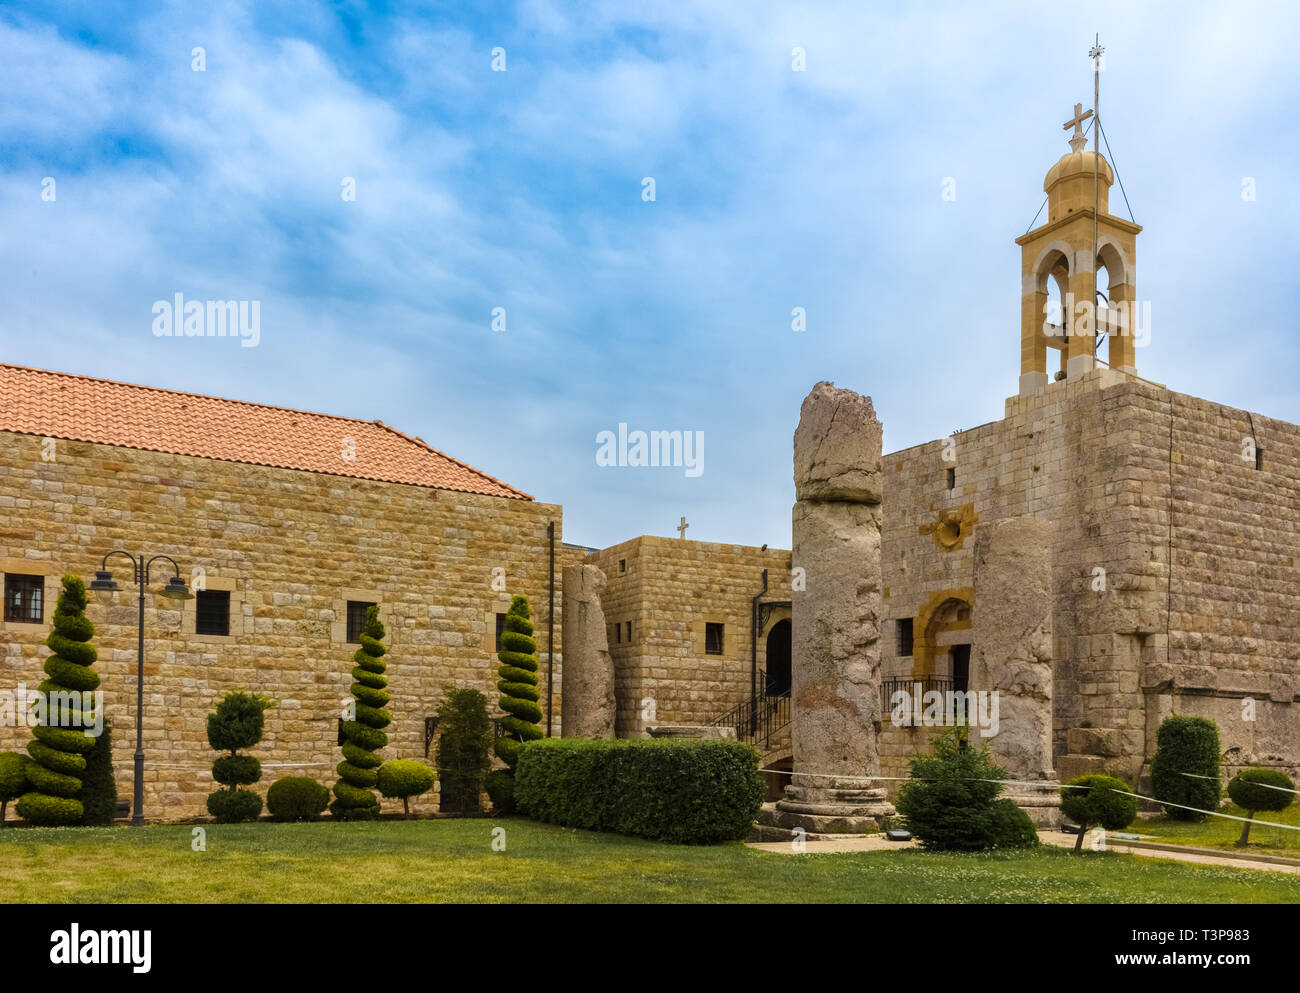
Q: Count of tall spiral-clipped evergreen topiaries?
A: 3